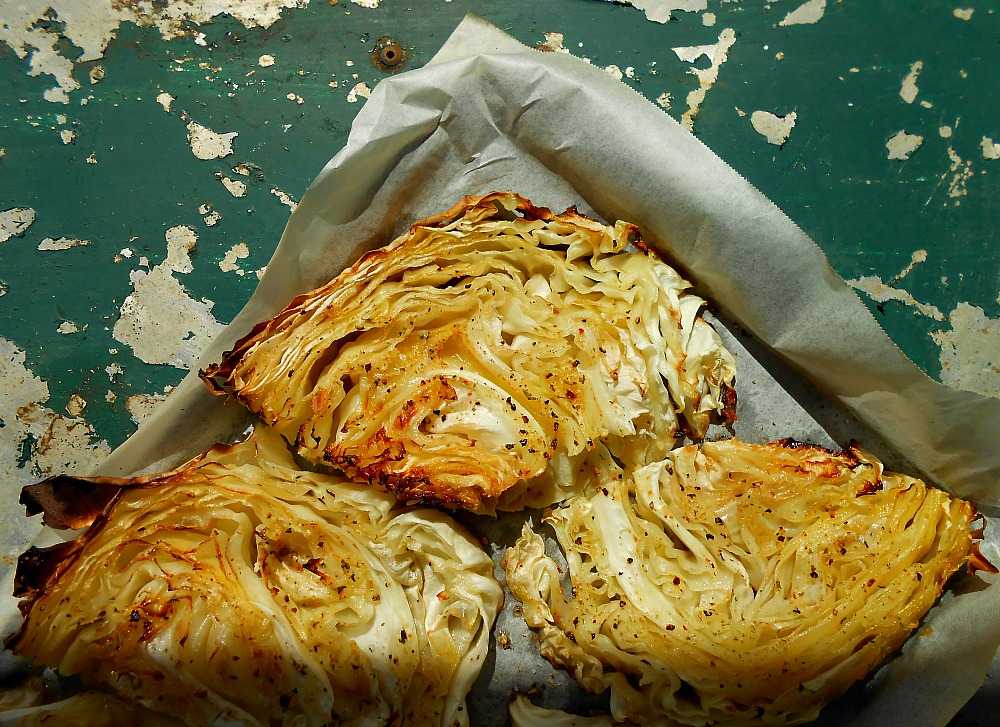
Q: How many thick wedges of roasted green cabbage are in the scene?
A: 3